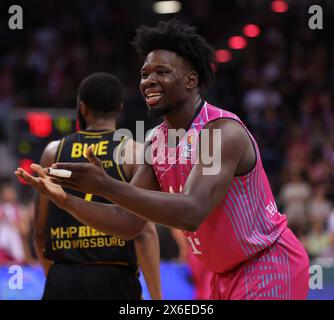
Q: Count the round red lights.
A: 4